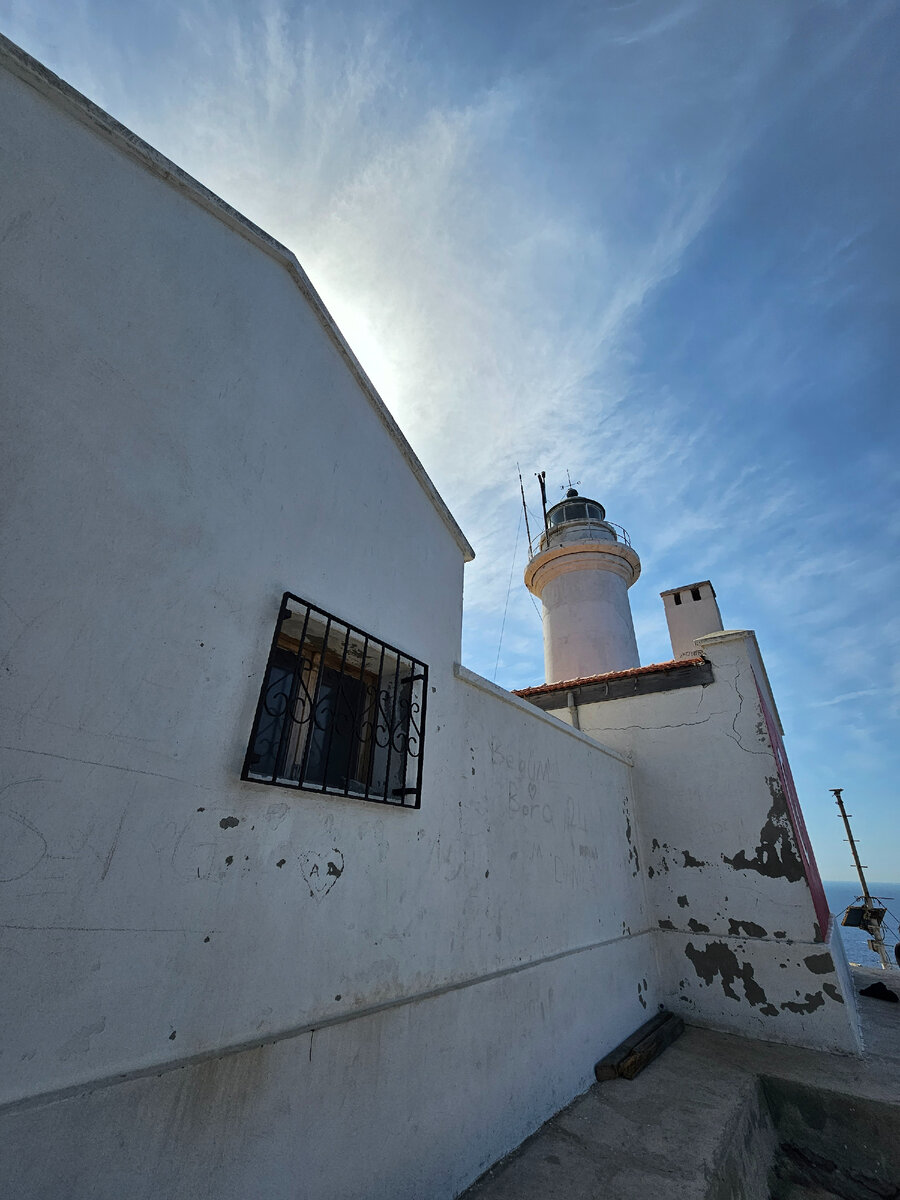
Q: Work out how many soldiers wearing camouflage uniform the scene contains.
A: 0